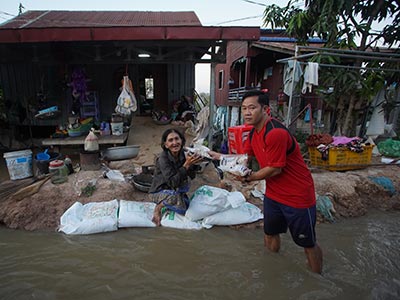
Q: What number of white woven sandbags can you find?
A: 5